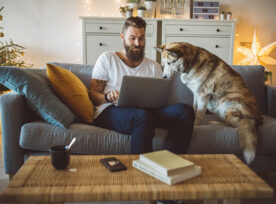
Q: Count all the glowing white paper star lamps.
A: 1